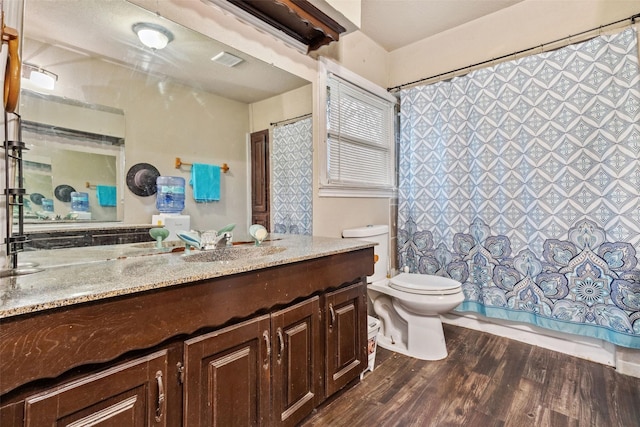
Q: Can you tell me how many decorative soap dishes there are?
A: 2